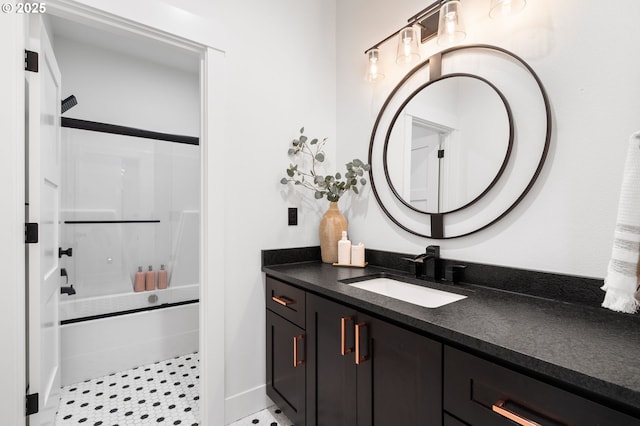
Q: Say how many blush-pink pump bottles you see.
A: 3